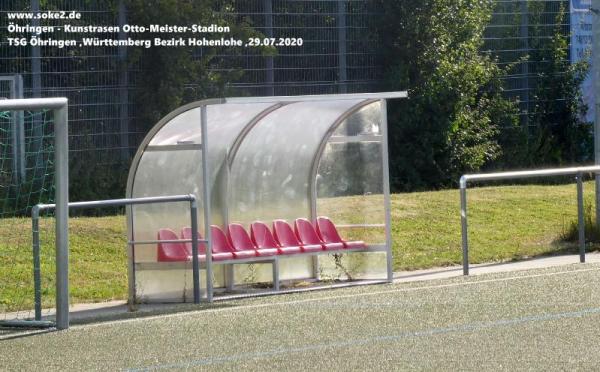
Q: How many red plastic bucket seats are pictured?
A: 8